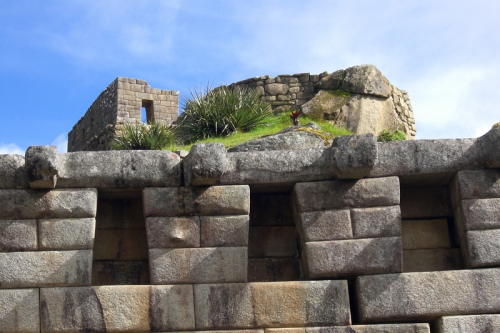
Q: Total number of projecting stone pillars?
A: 4